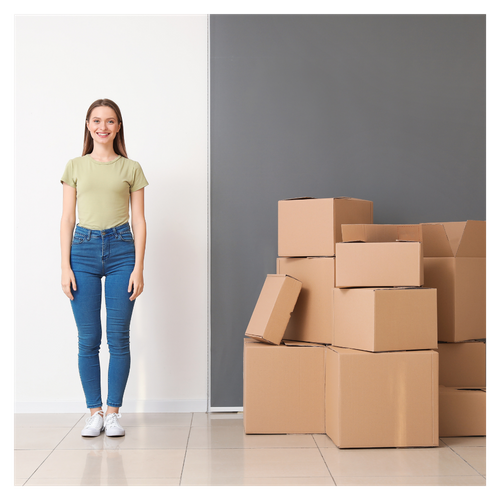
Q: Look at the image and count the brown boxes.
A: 10